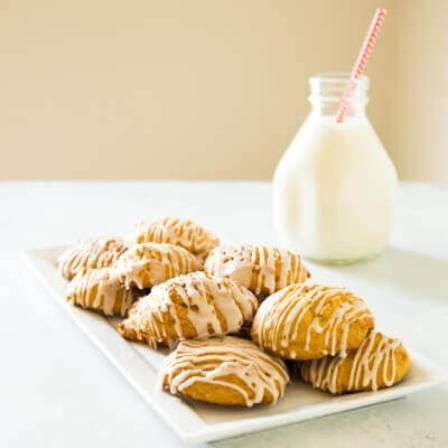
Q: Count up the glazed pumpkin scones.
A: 9